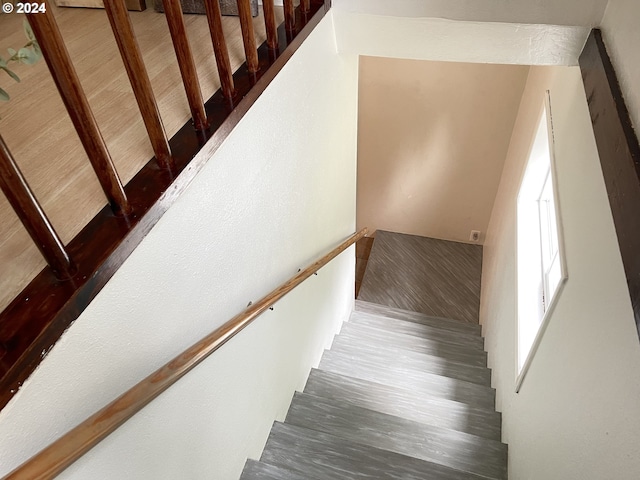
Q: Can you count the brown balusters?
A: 9